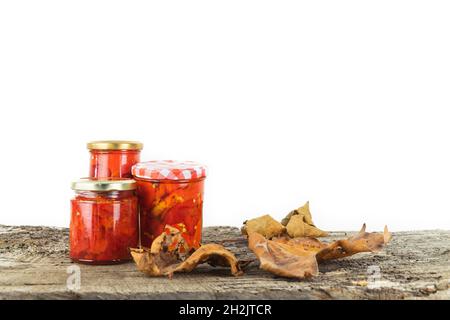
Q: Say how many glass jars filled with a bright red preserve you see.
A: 3